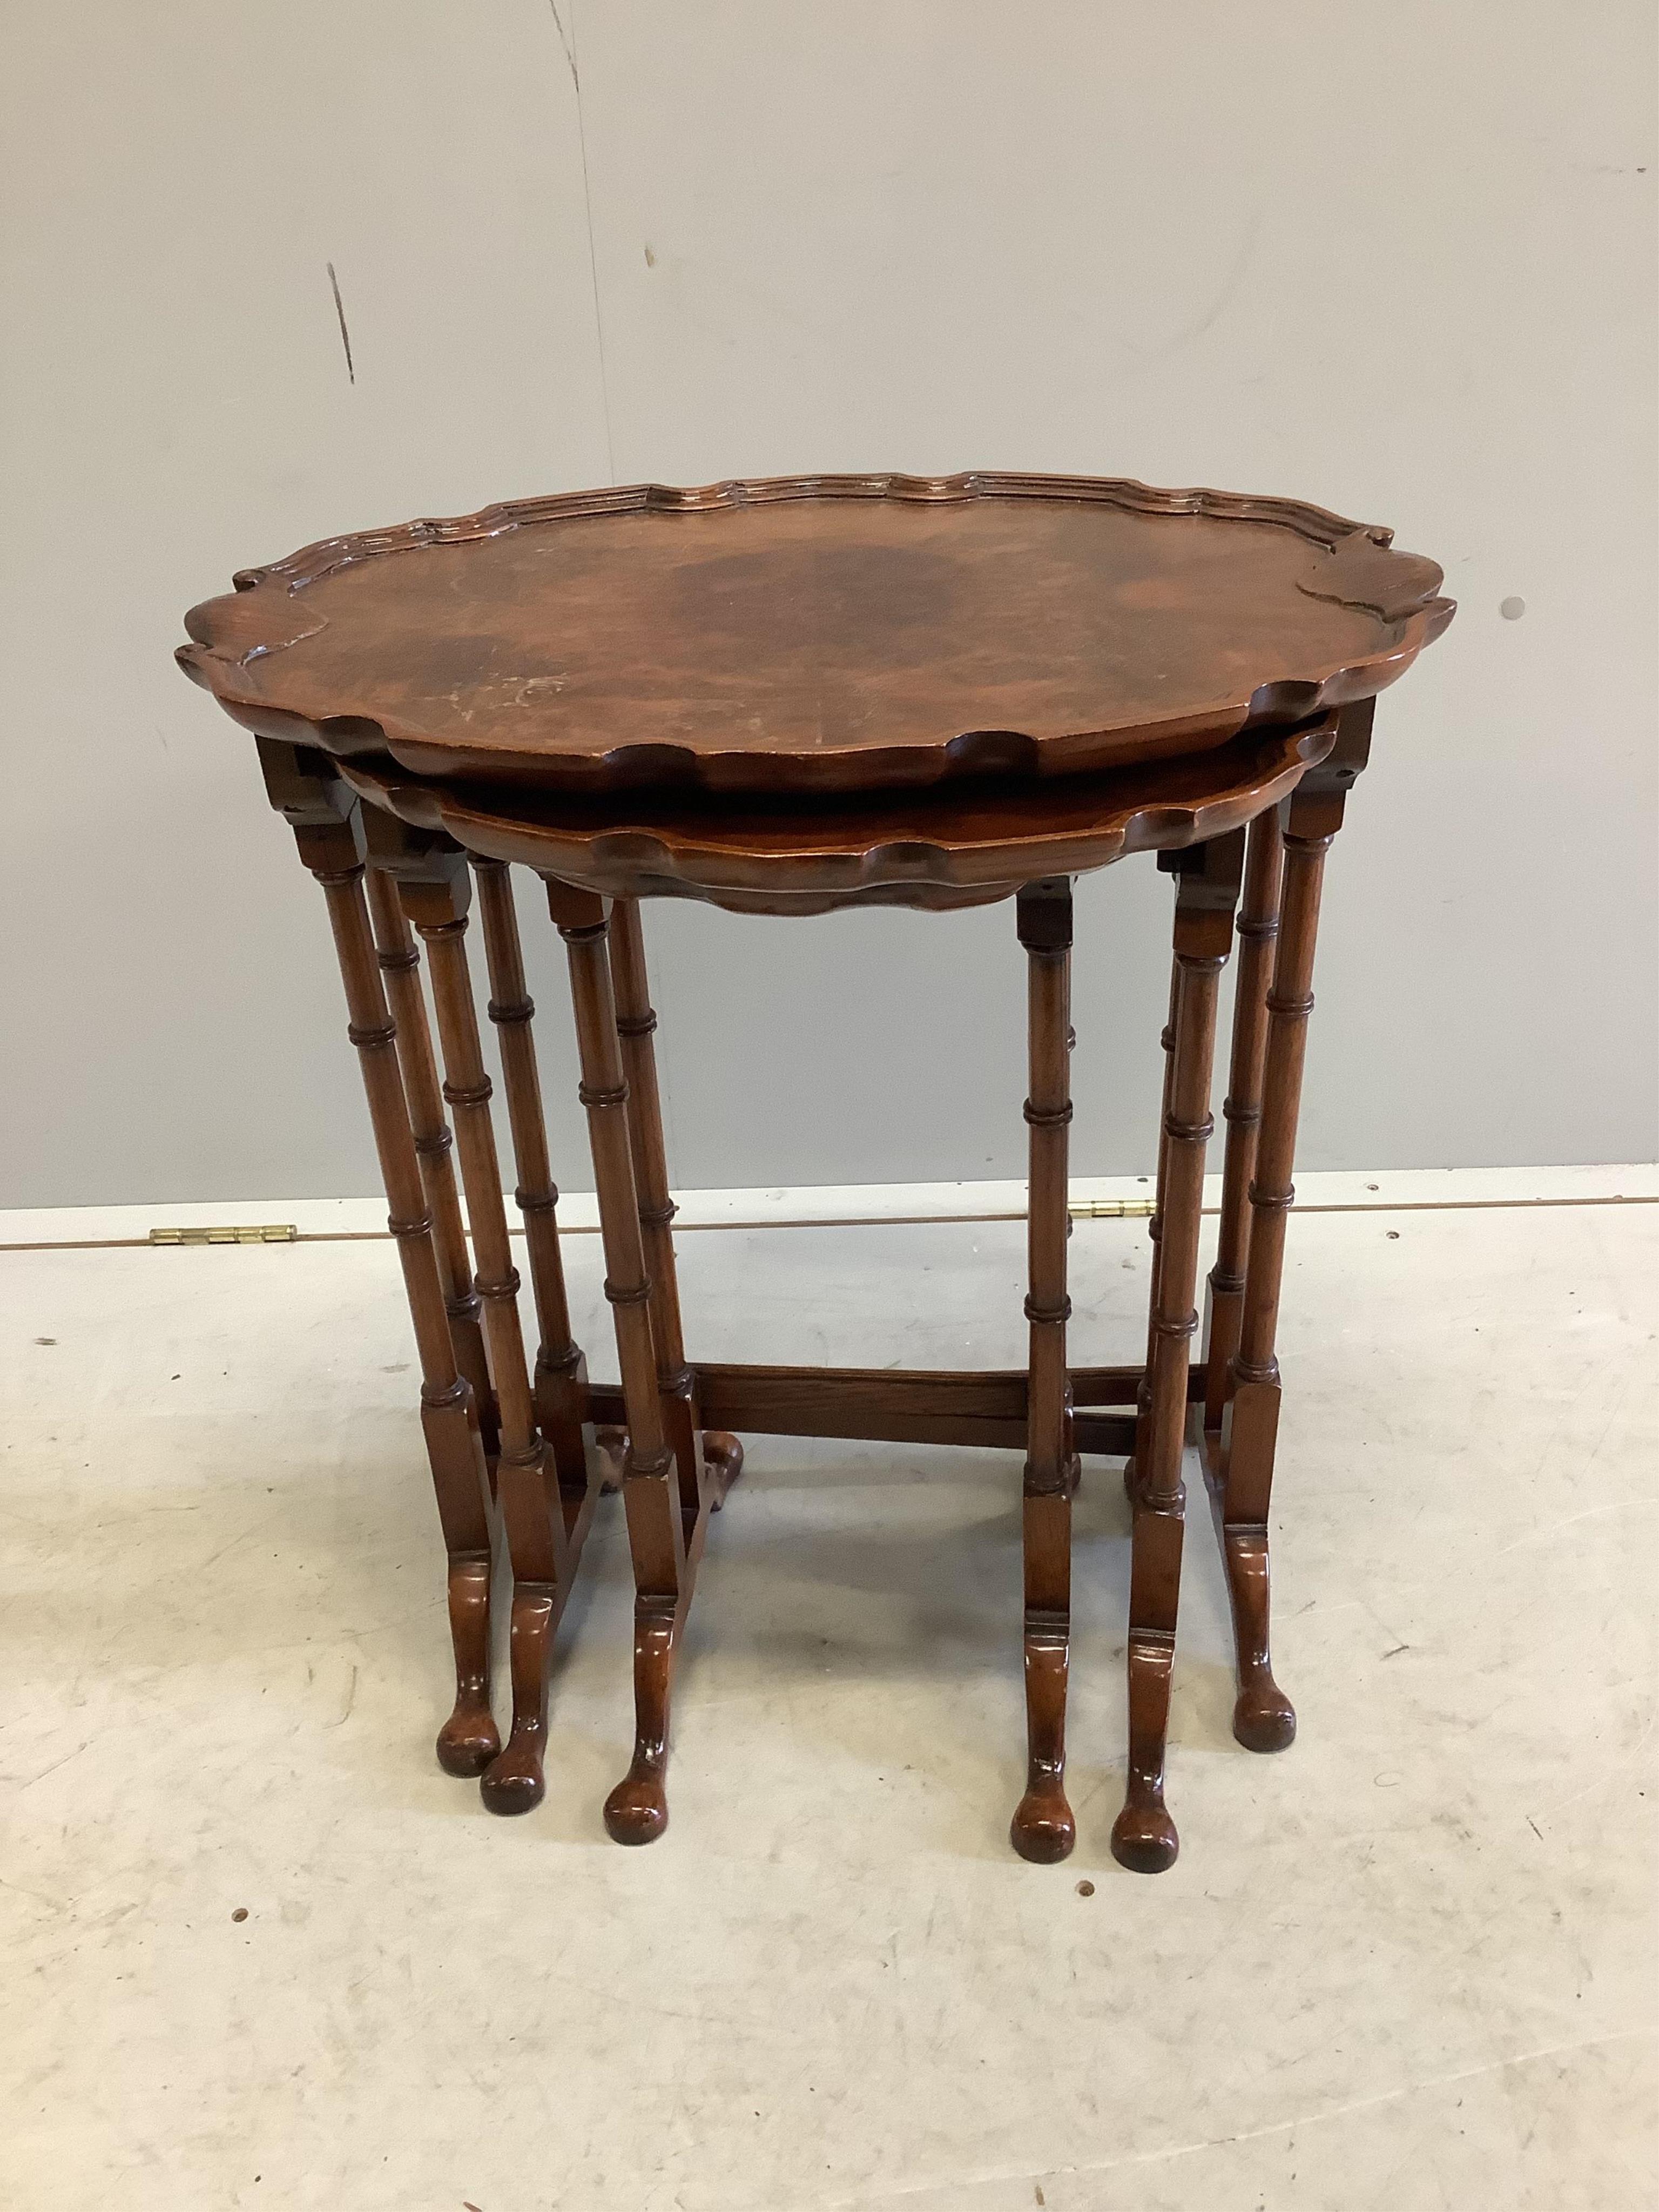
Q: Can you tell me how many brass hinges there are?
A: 2